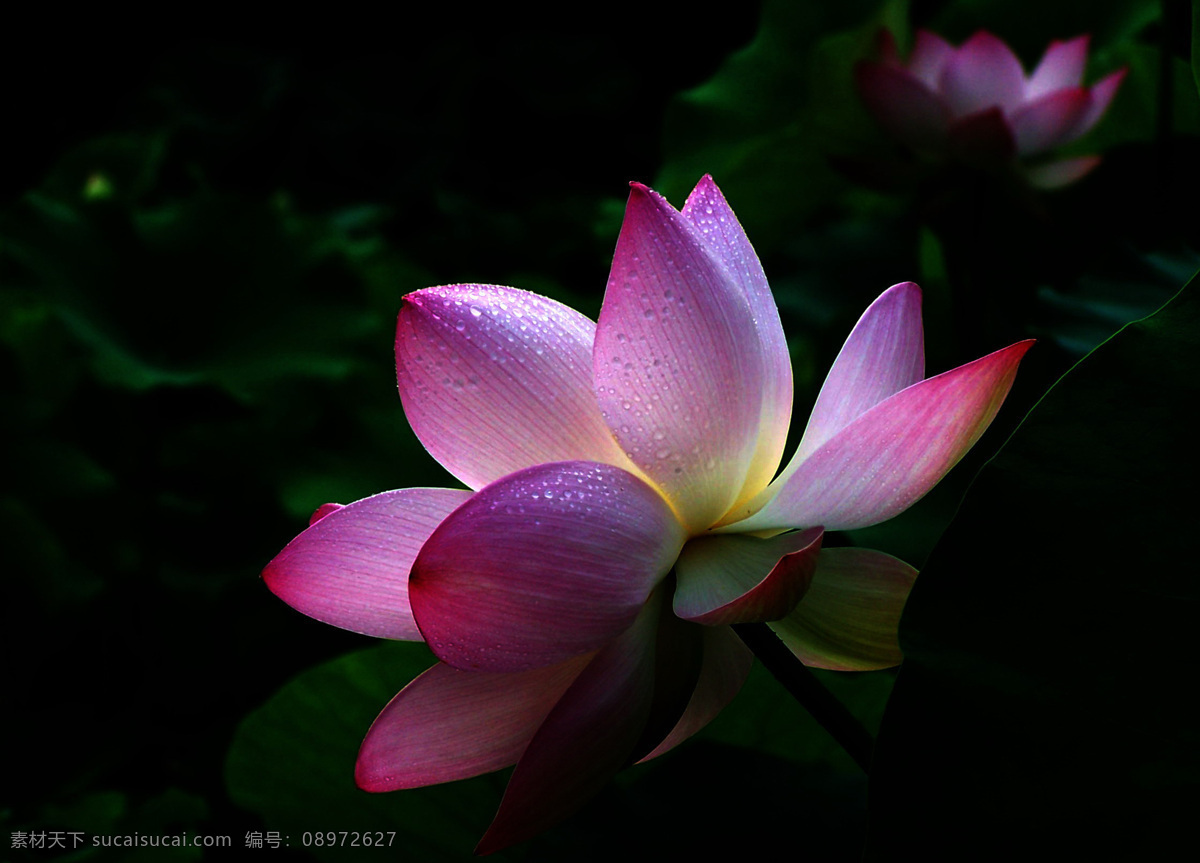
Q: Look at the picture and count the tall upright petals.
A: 2